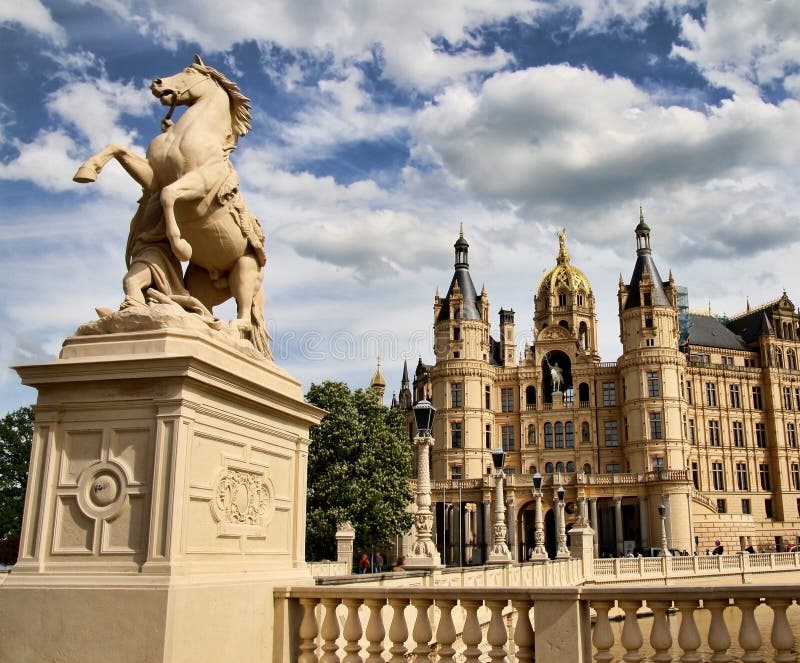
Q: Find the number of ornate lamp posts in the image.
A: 5